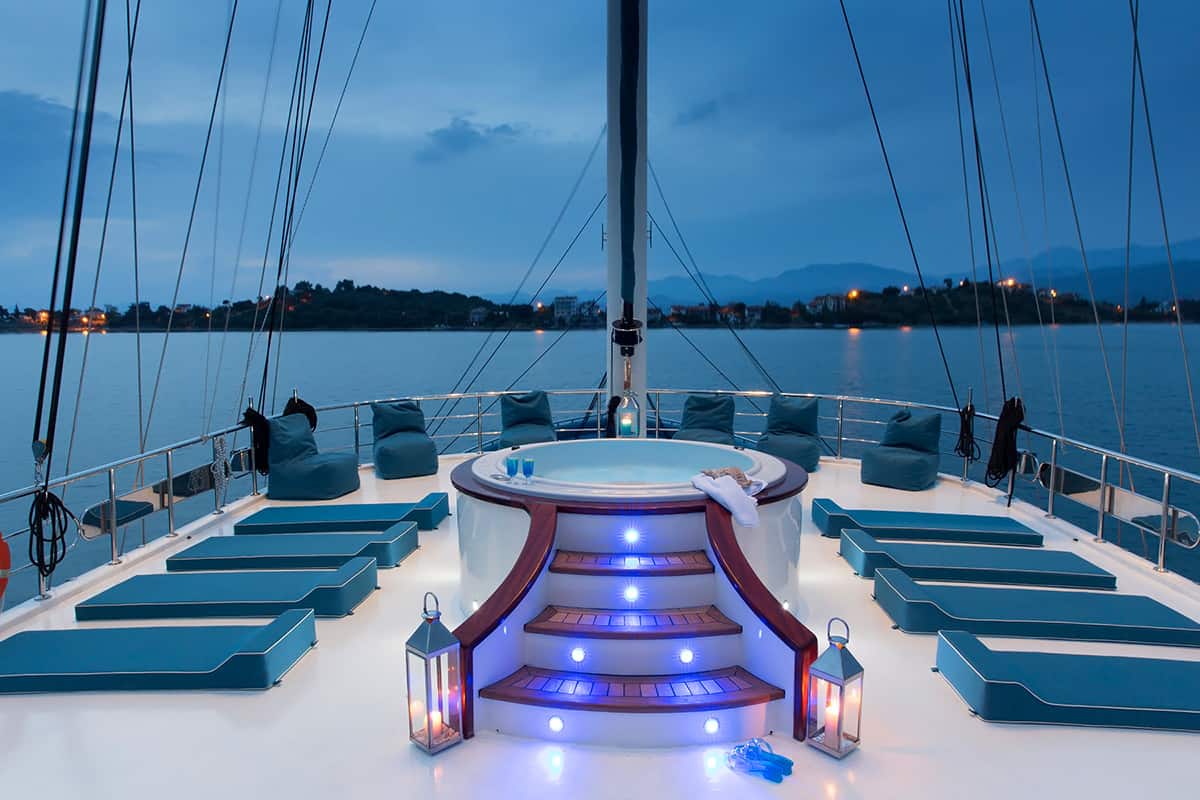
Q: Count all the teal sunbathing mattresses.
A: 8